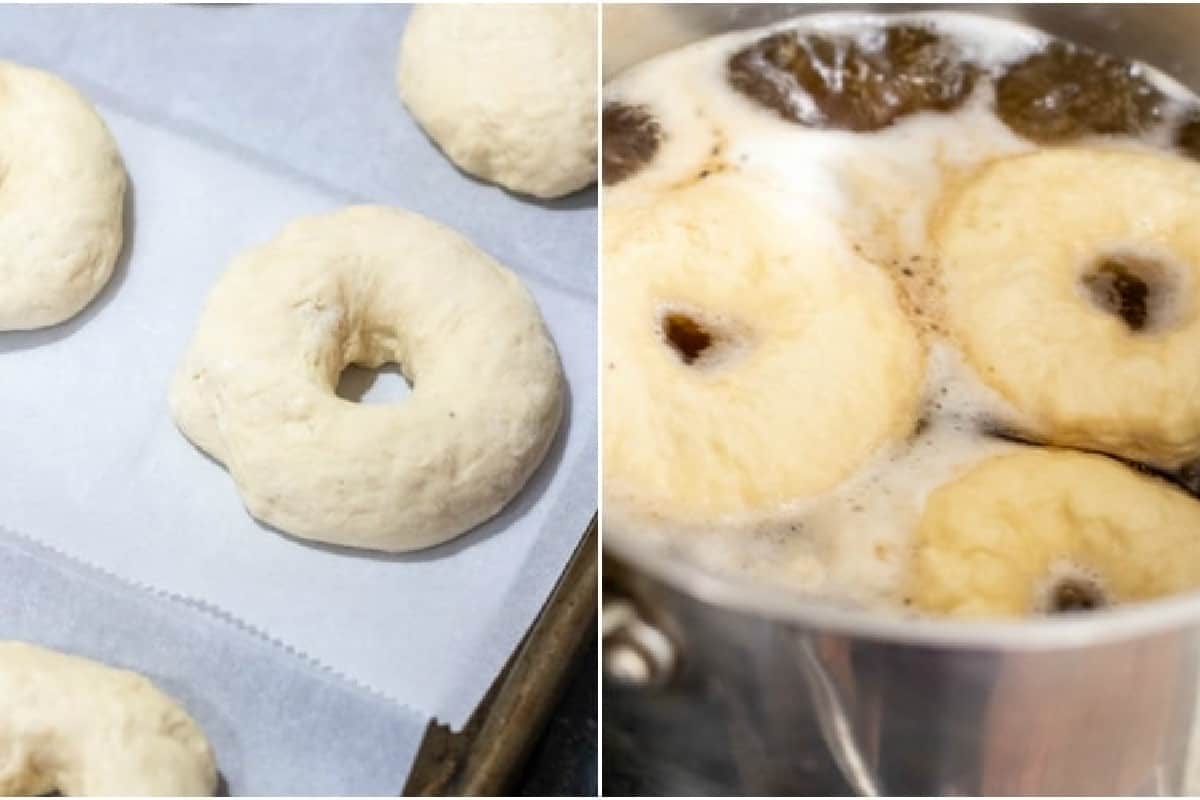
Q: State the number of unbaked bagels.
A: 7